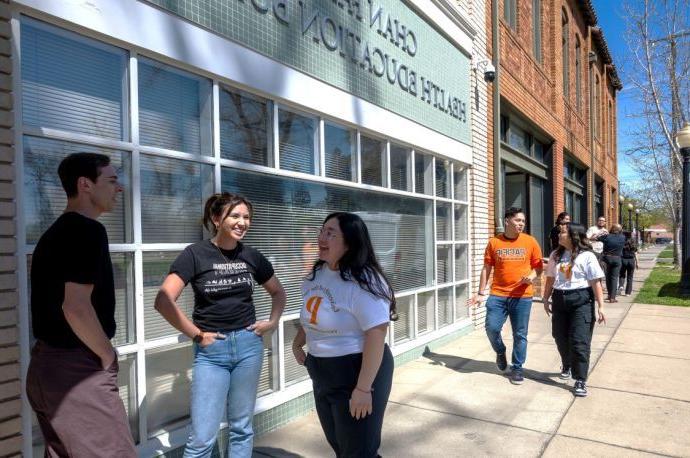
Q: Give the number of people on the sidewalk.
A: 9